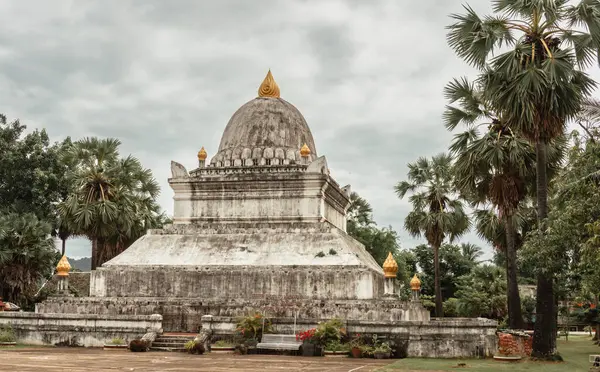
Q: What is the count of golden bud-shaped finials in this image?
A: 6